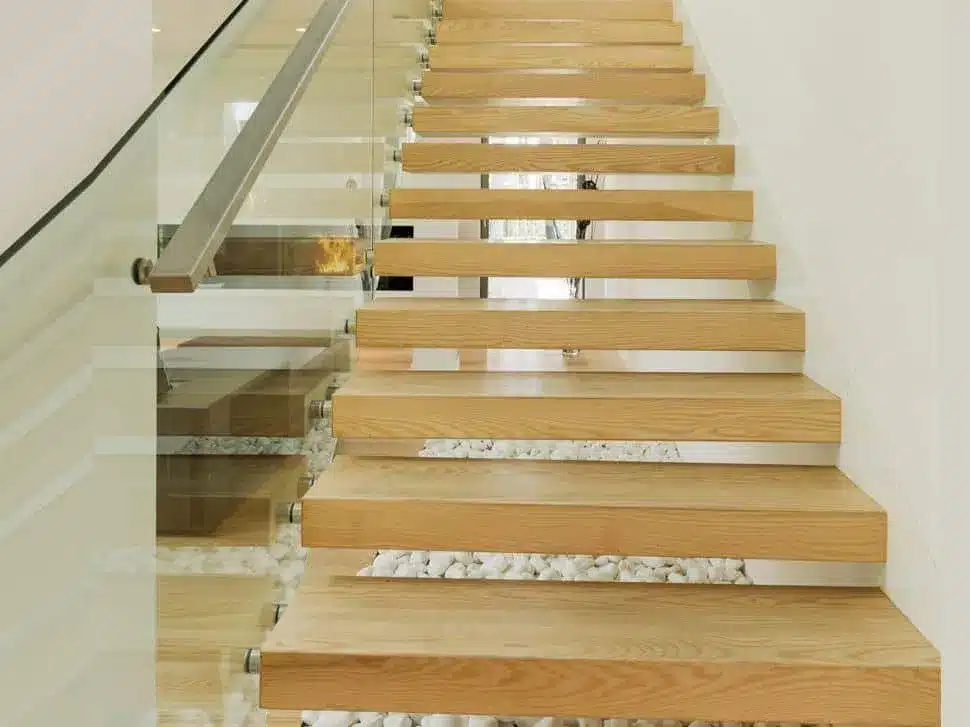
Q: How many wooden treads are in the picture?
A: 12